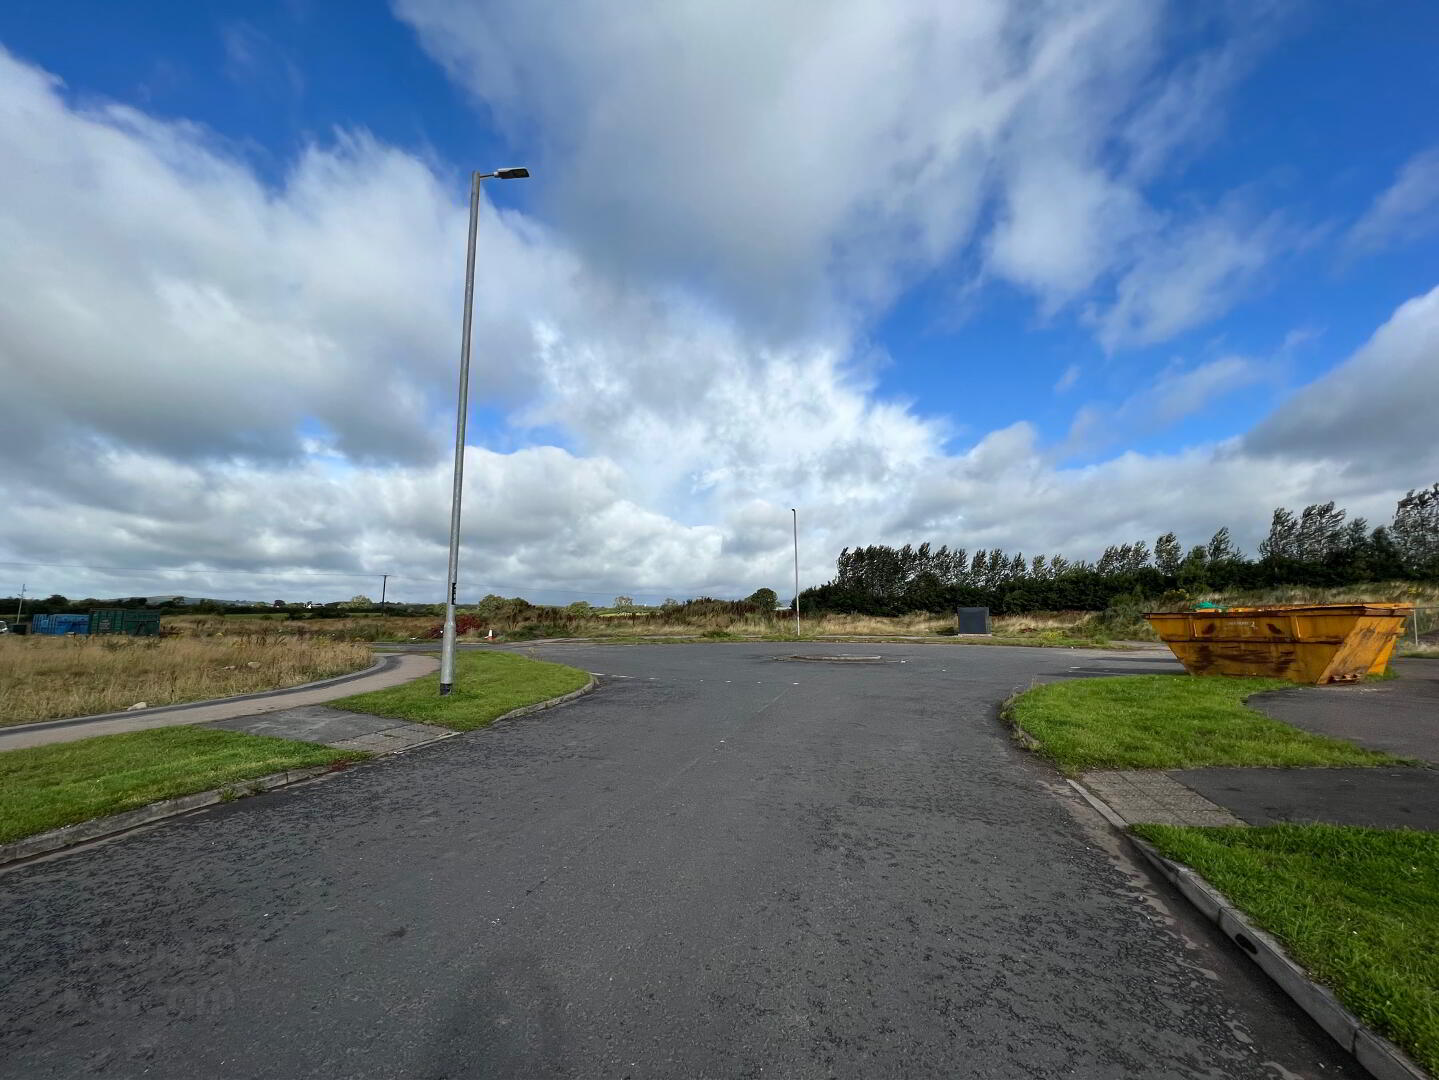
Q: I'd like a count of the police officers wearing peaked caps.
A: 0